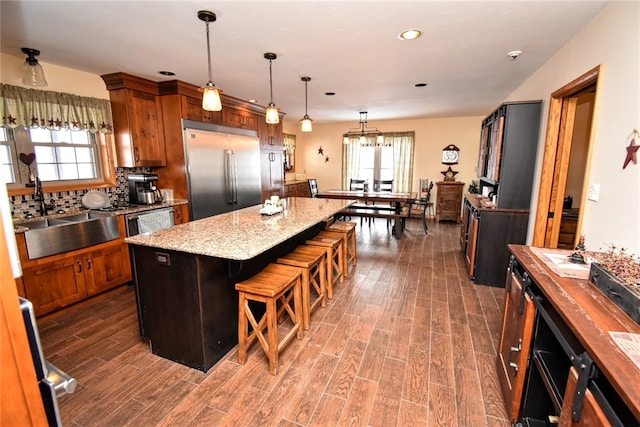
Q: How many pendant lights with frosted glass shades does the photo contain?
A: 3